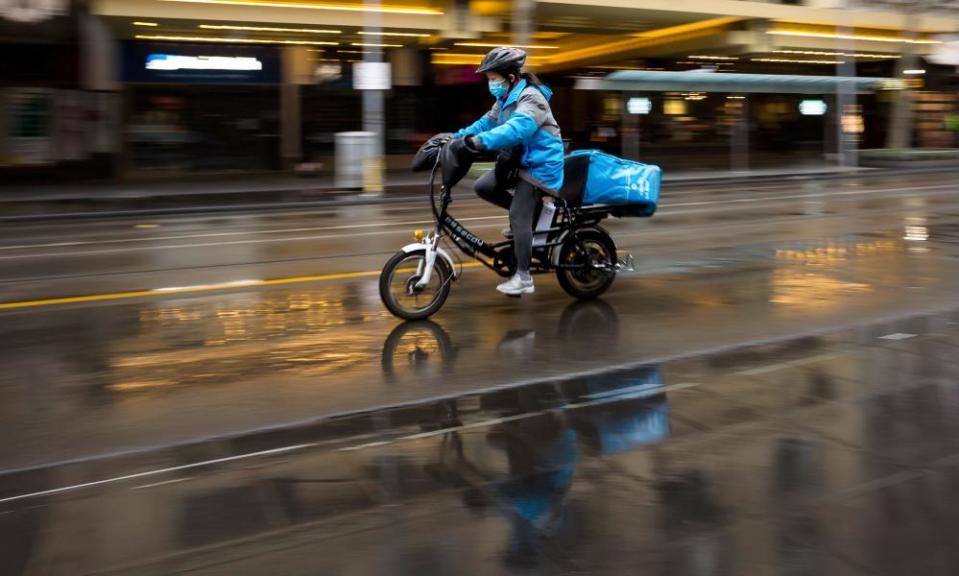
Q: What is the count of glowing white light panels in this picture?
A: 3